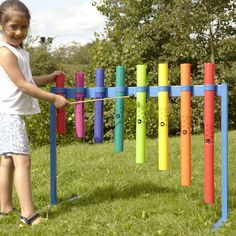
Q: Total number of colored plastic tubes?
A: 8